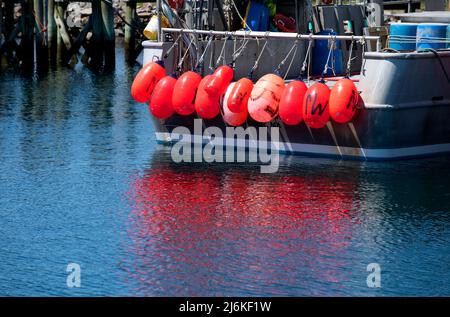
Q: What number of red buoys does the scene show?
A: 11